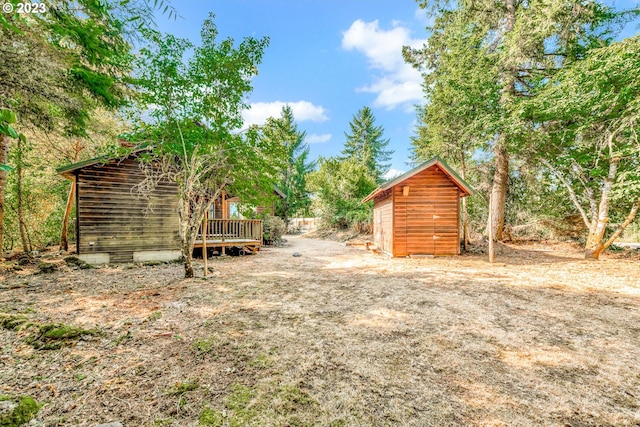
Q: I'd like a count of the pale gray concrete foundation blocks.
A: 2